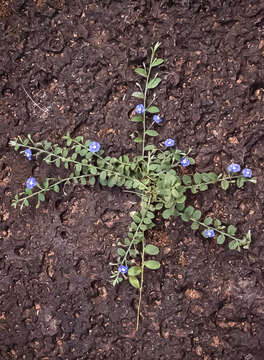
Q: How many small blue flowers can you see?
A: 11